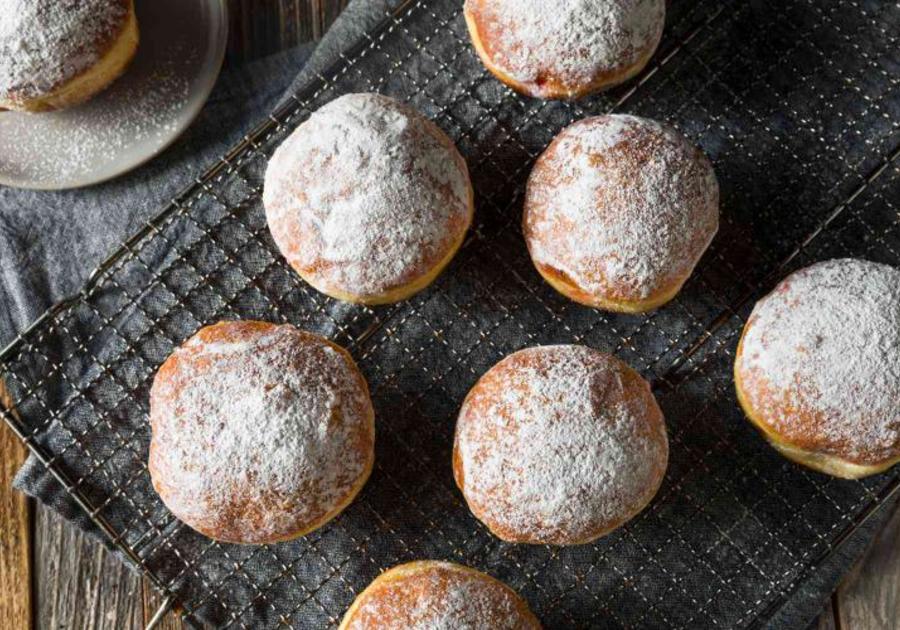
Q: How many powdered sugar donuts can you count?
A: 8